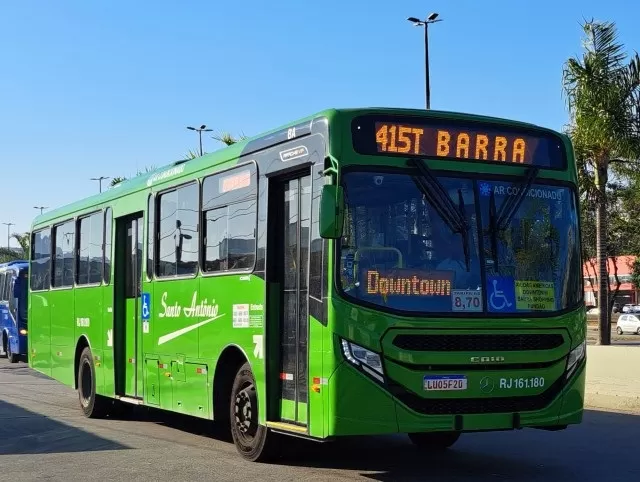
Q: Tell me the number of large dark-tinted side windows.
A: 5